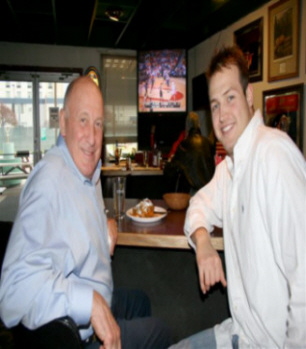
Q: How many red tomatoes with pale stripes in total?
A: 0